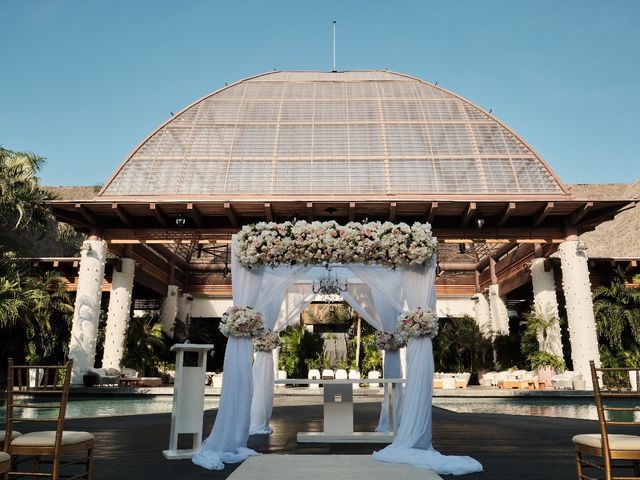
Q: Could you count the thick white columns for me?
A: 8